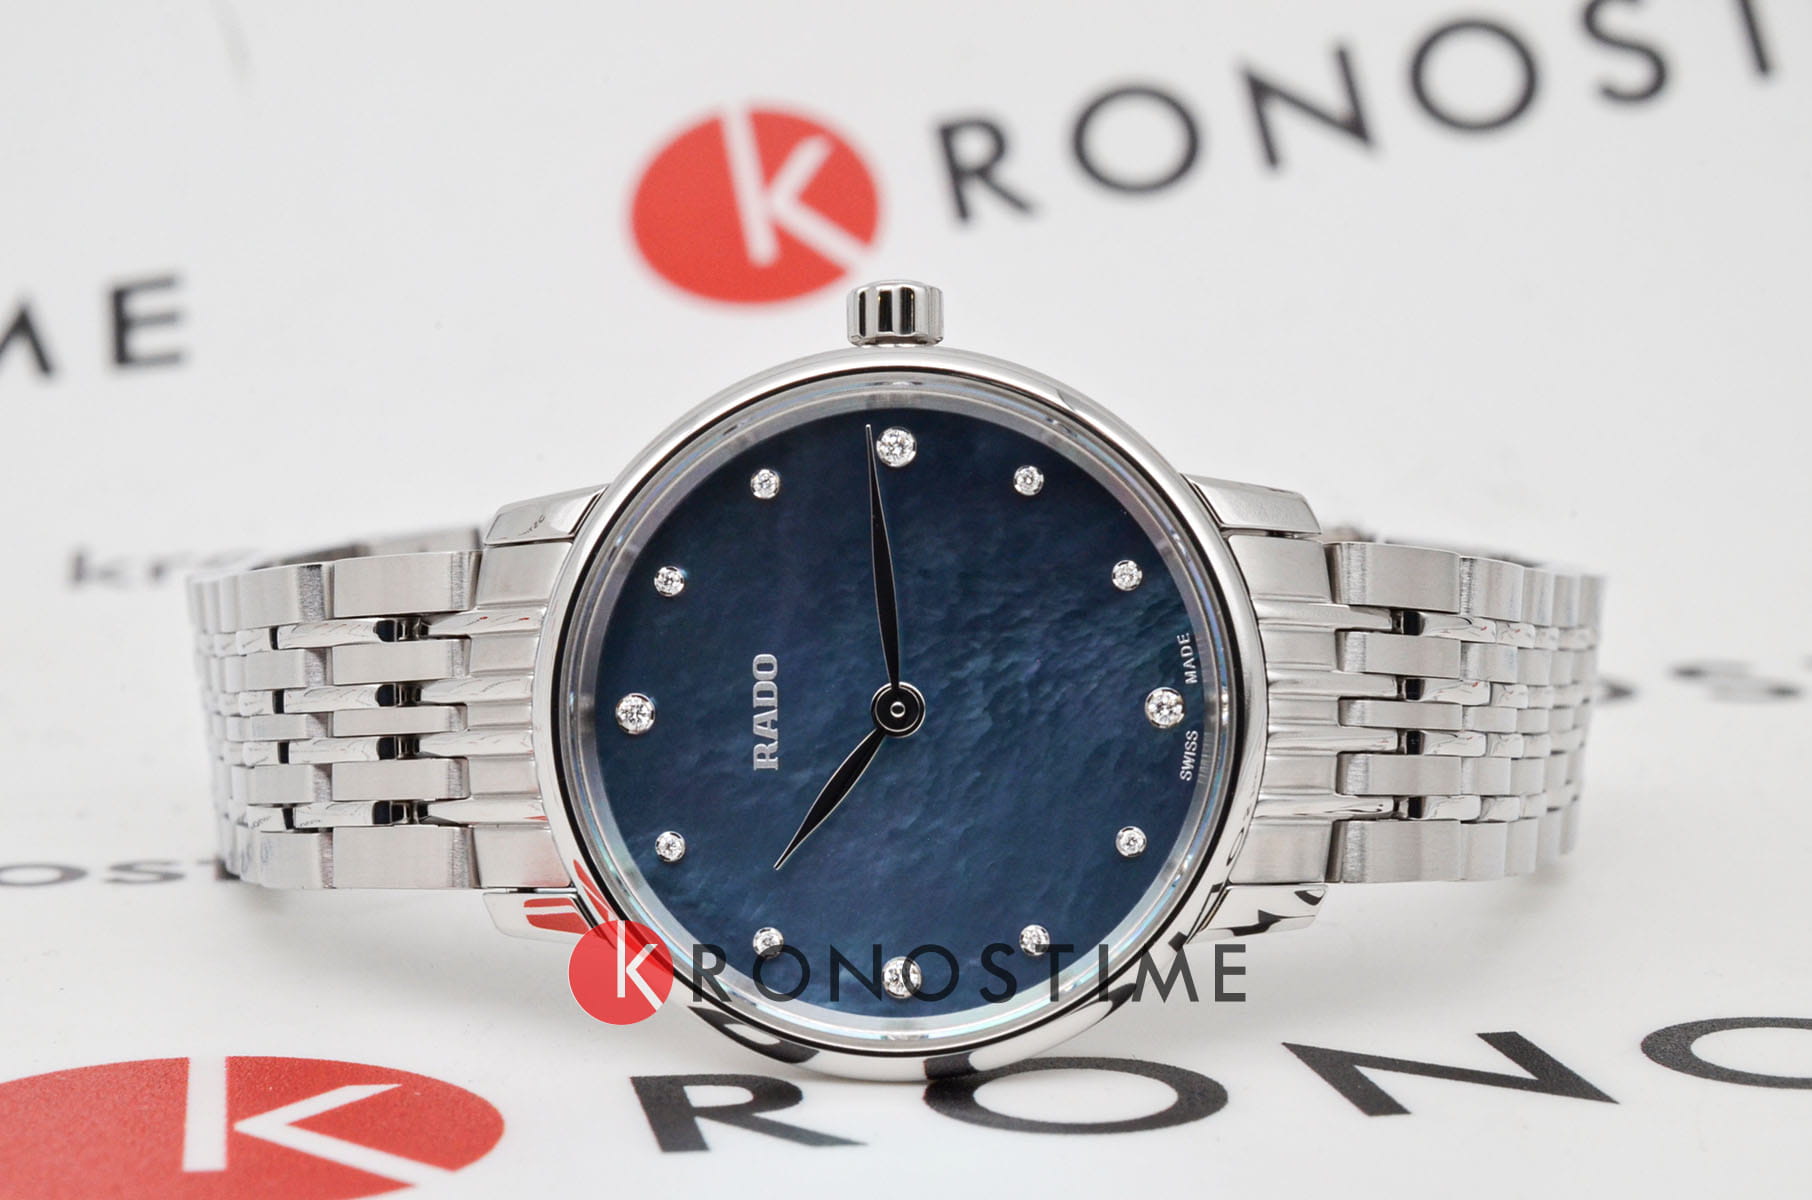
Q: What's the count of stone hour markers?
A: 12